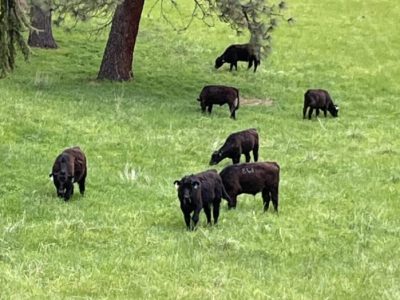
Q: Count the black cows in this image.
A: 7